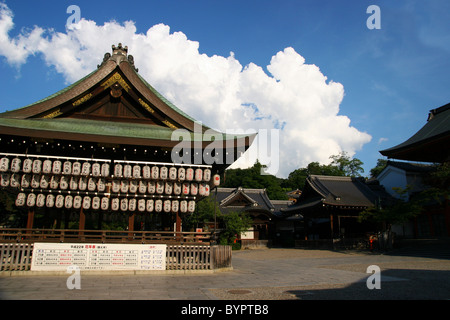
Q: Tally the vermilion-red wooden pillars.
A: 4